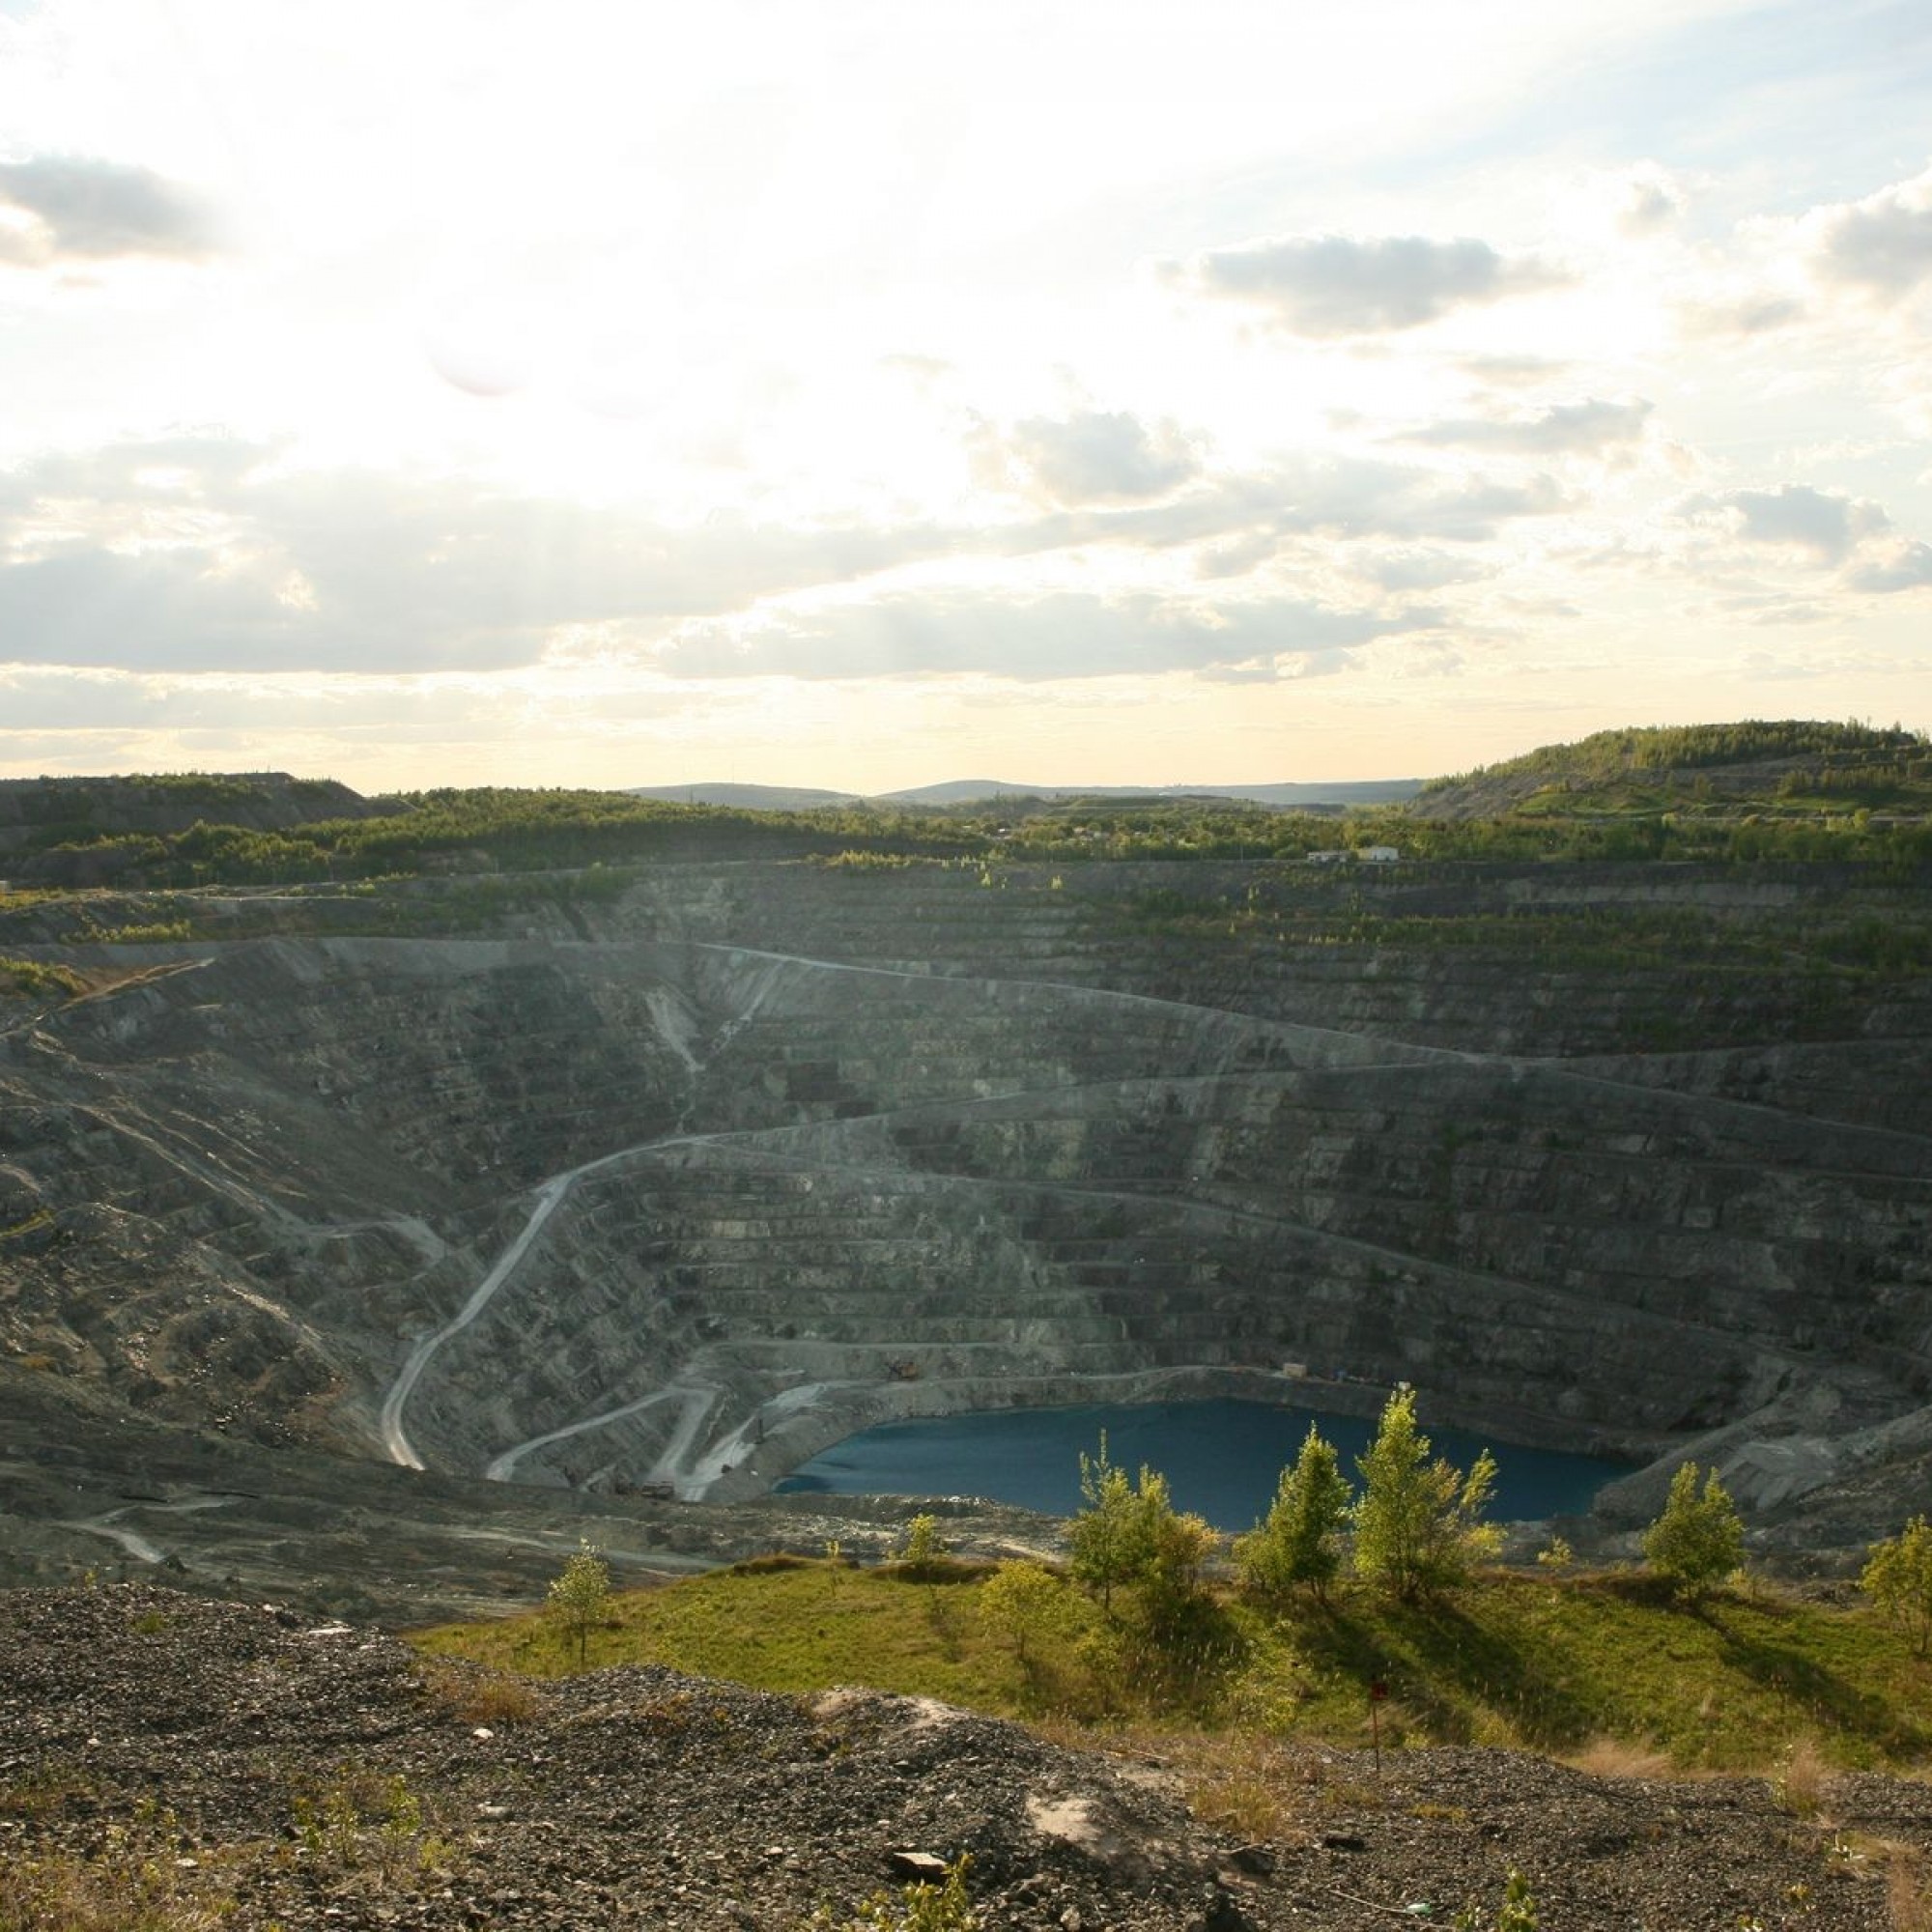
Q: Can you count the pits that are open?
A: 1